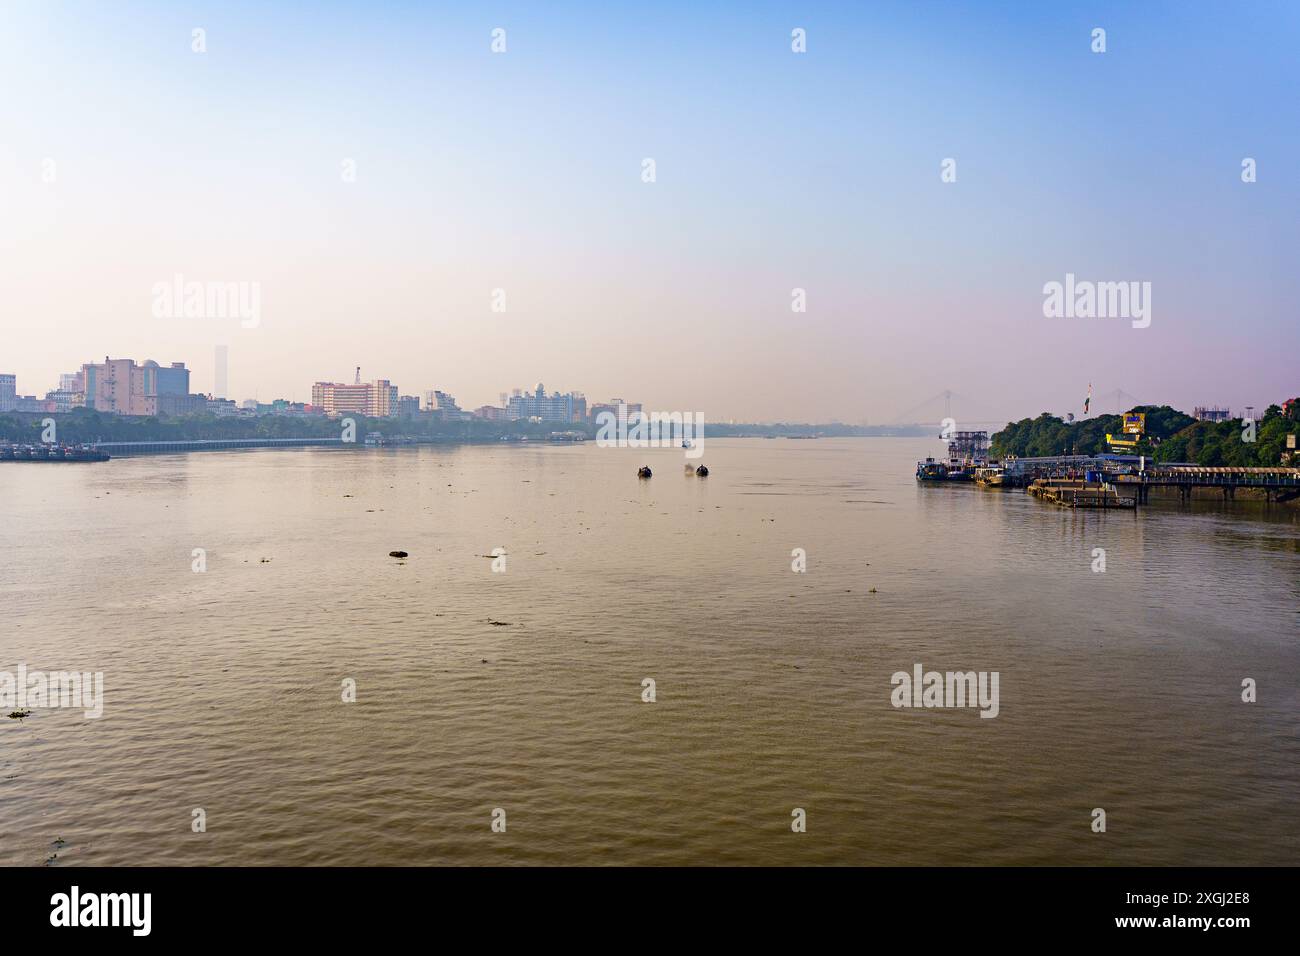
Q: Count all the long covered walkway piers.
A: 1